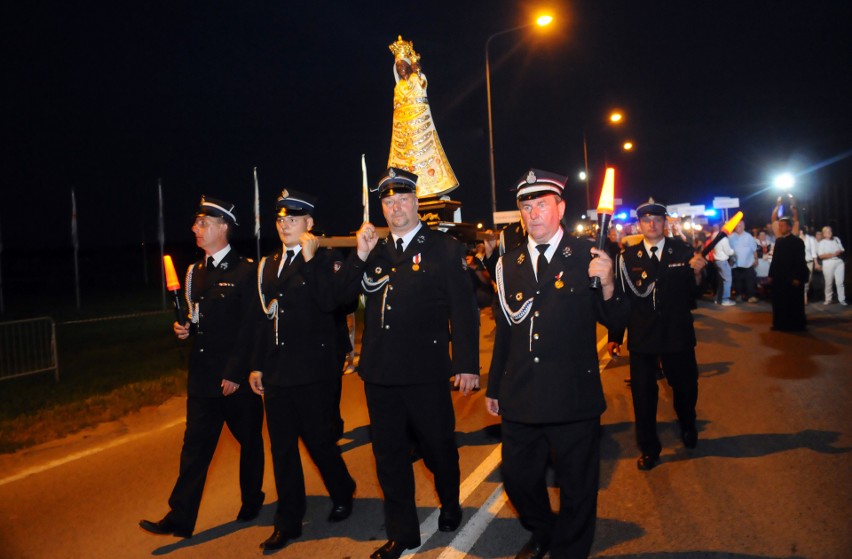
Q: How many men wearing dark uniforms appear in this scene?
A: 5